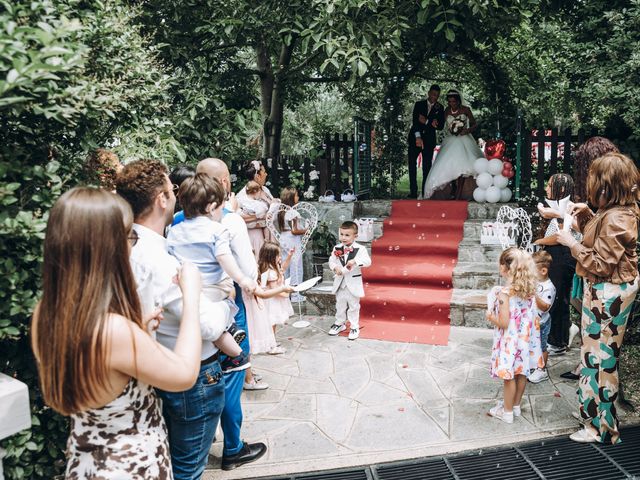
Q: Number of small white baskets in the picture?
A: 2